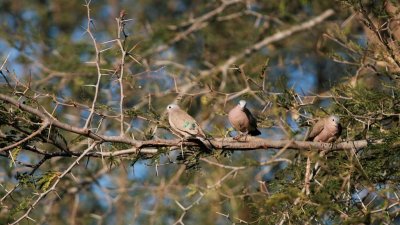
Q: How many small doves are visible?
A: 3